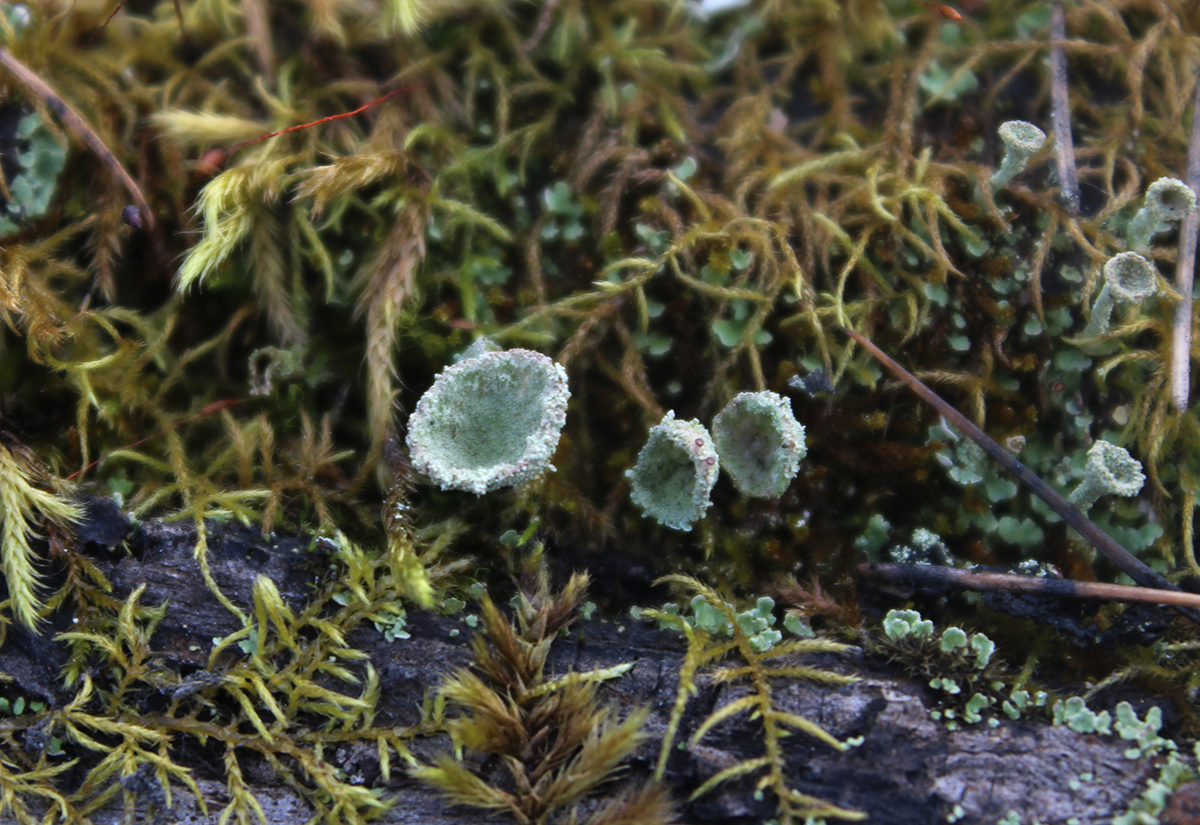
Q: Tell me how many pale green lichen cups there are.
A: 7